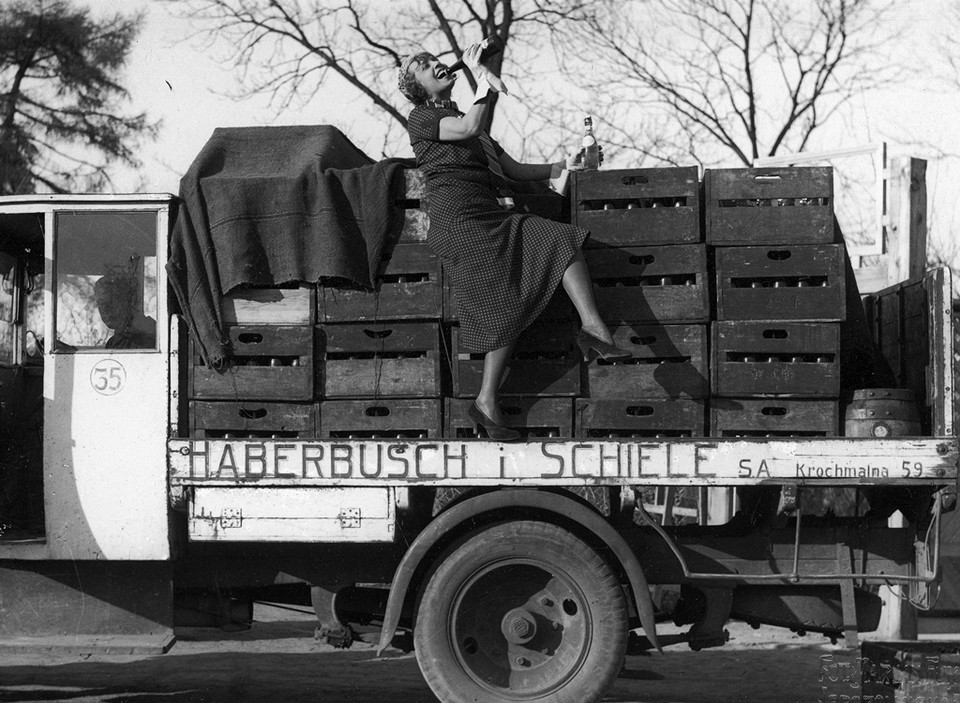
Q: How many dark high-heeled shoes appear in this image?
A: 2